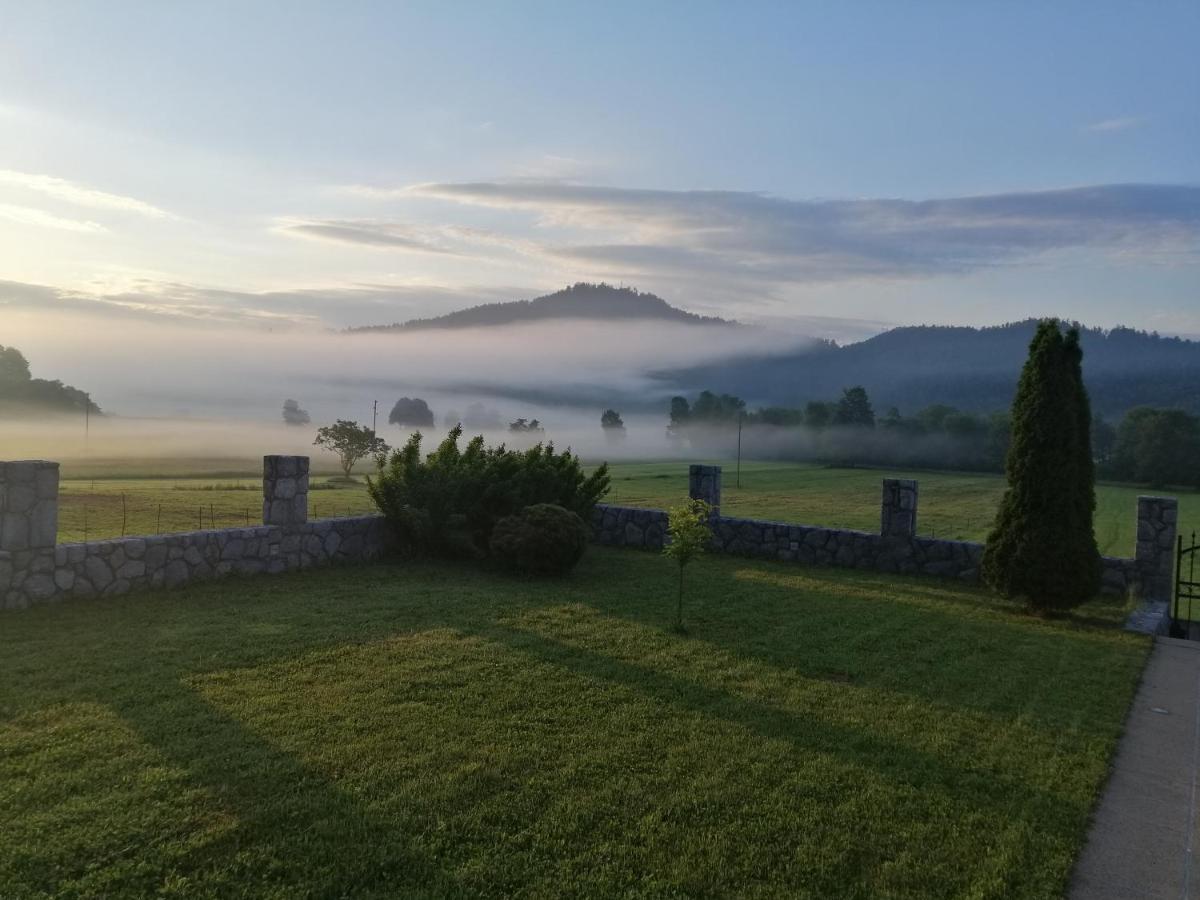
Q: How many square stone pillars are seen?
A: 5